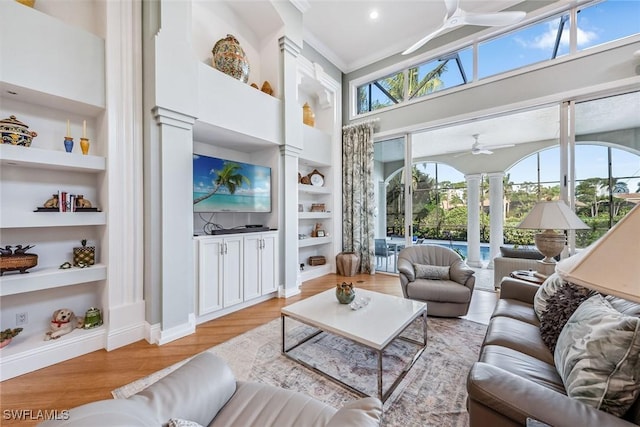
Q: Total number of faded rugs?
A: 1